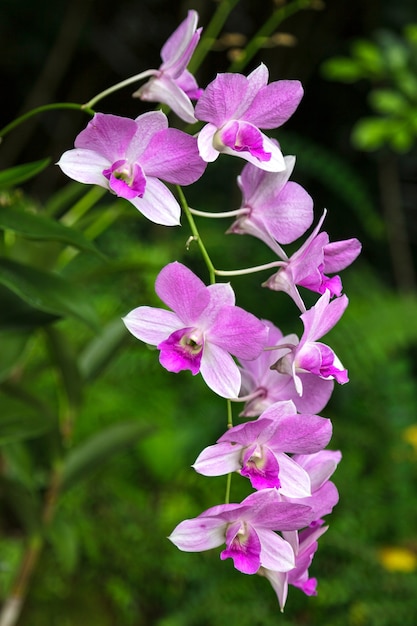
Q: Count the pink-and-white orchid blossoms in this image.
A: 12